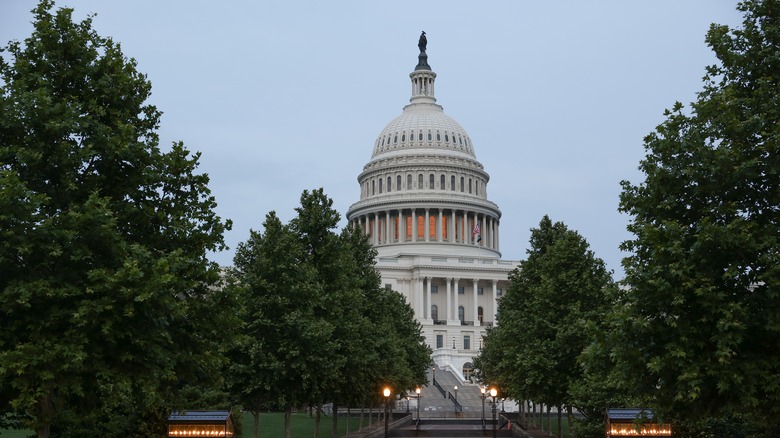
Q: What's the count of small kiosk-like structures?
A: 2